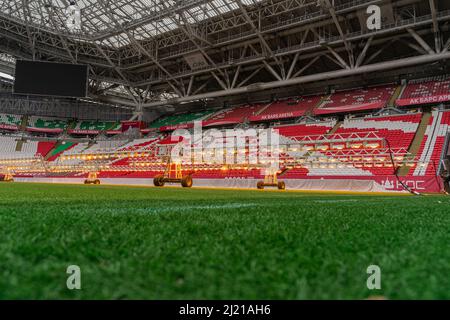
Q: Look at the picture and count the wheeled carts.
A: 4